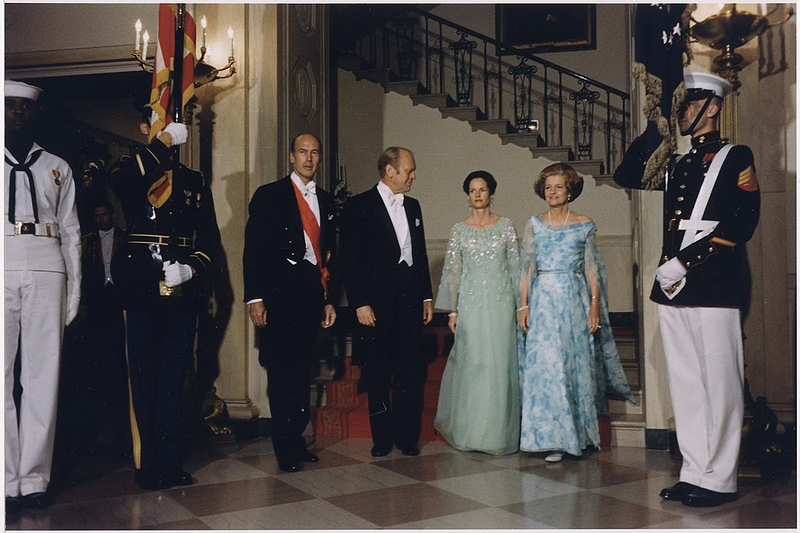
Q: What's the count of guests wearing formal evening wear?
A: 4